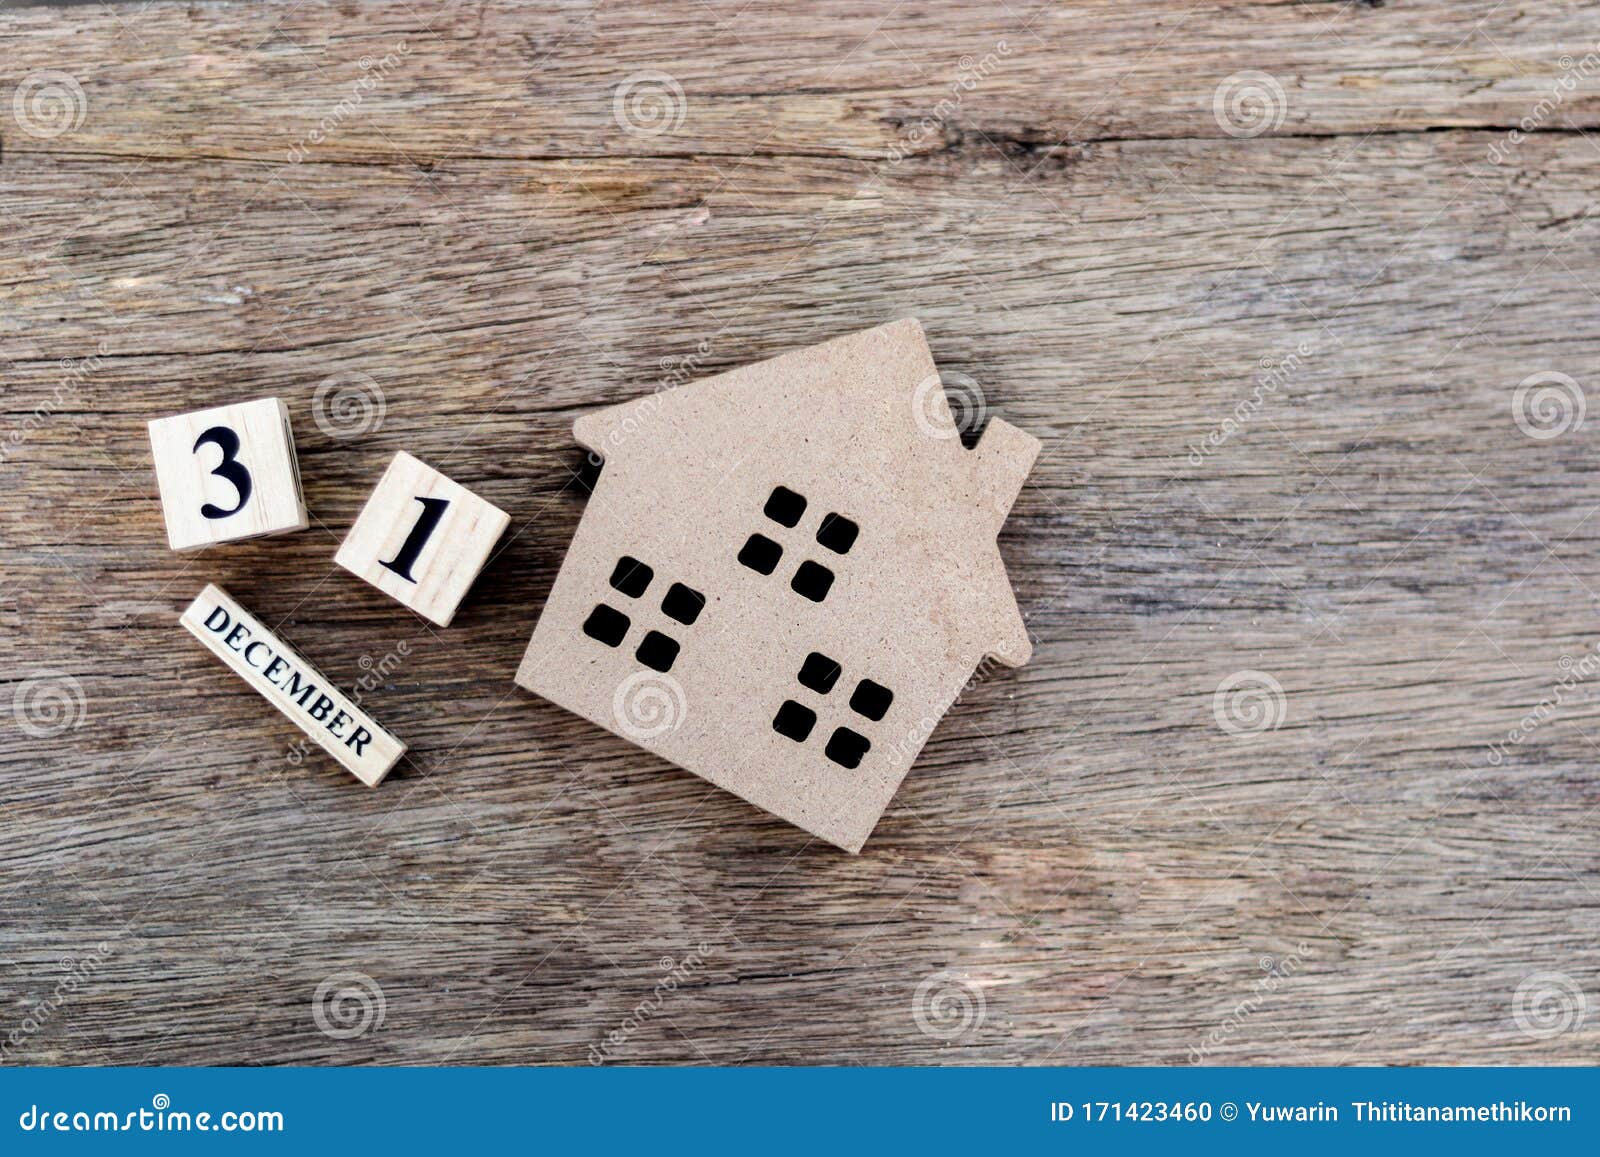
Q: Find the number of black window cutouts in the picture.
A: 12